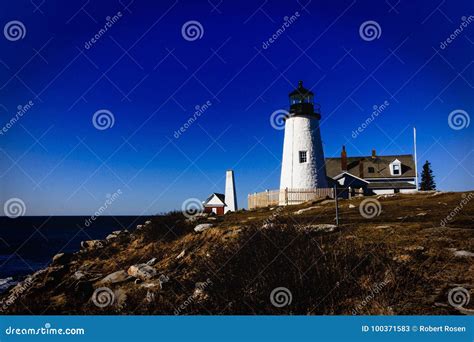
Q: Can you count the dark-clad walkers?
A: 0